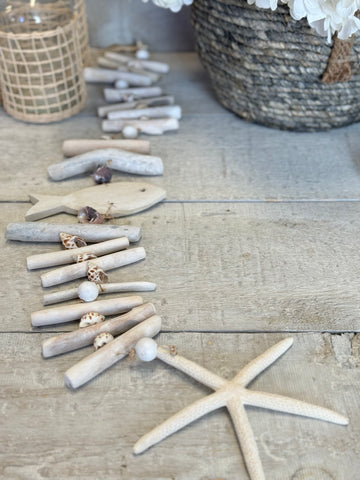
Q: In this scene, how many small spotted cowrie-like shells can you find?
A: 5